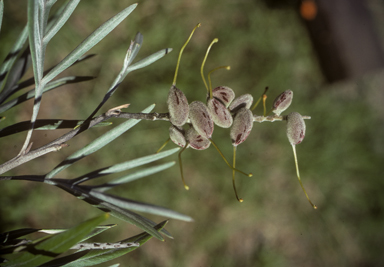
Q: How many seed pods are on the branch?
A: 10